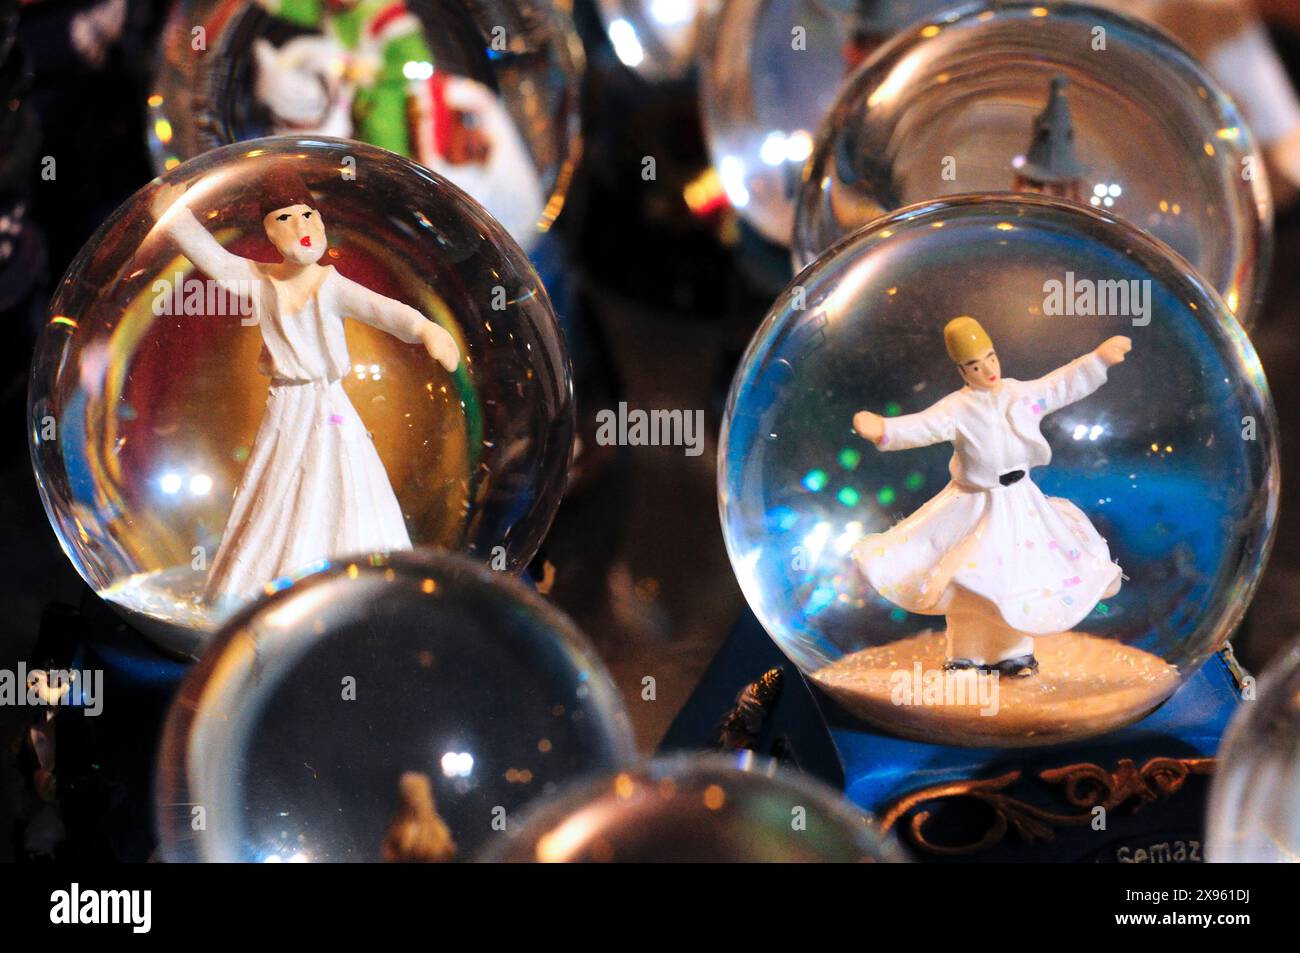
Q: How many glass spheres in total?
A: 9